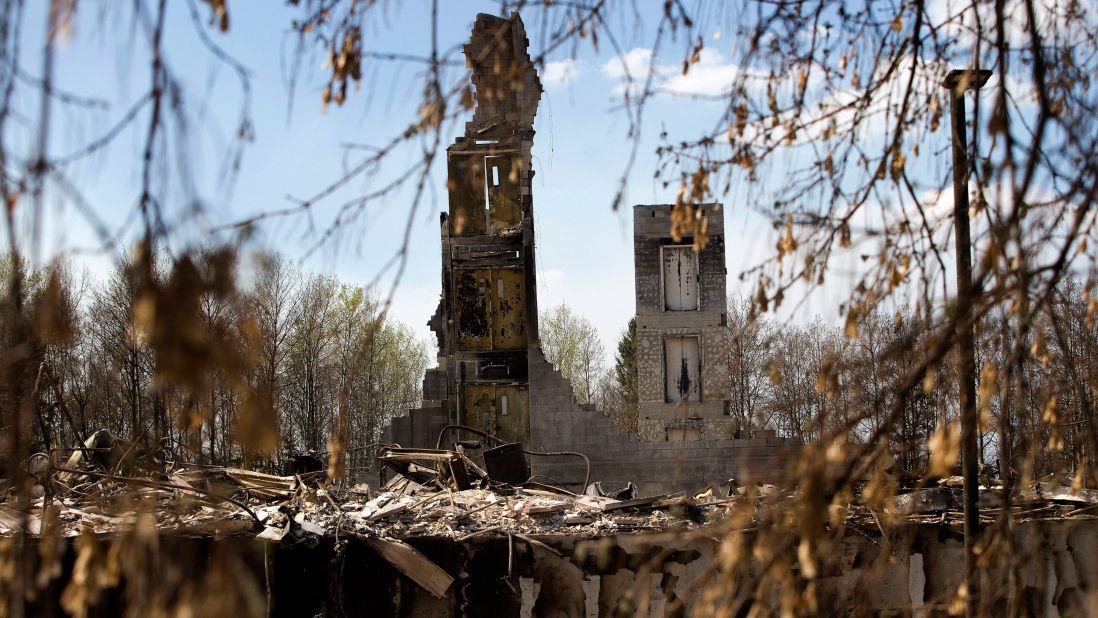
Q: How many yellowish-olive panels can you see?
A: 6